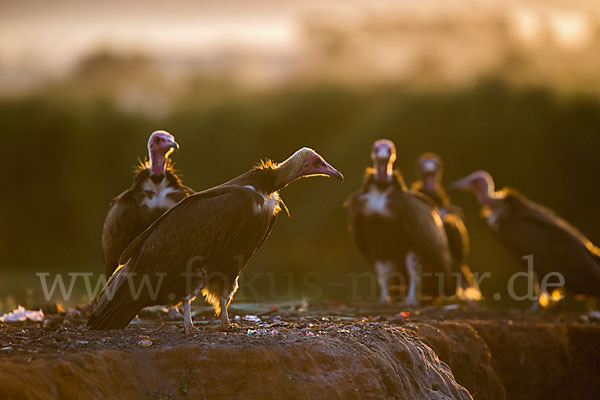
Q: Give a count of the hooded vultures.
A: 5